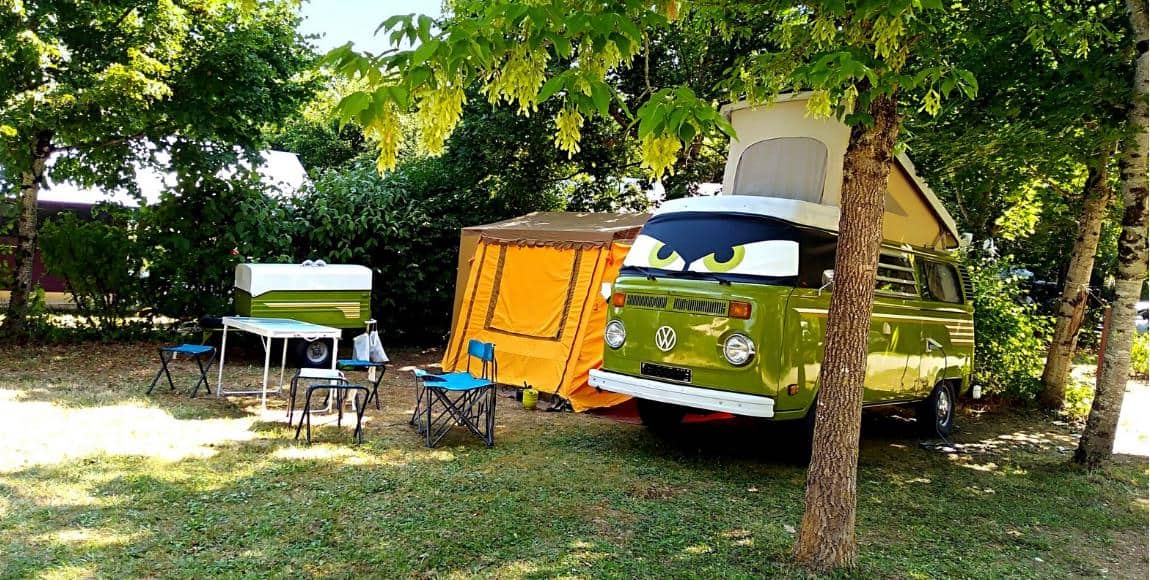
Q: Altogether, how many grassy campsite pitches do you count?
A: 1